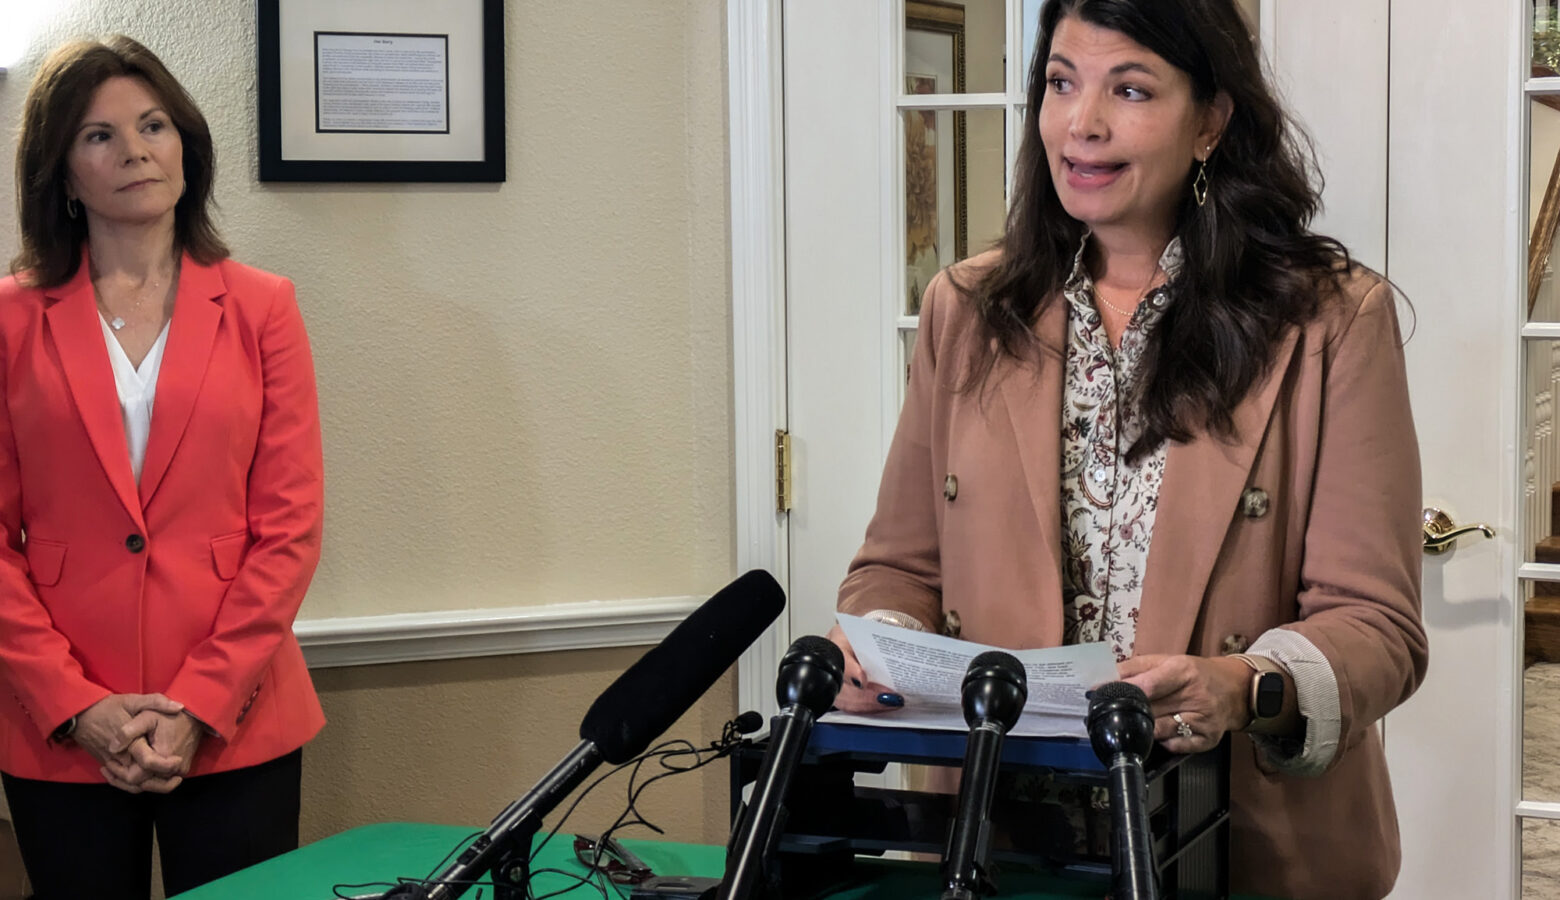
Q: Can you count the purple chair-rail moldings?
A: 0